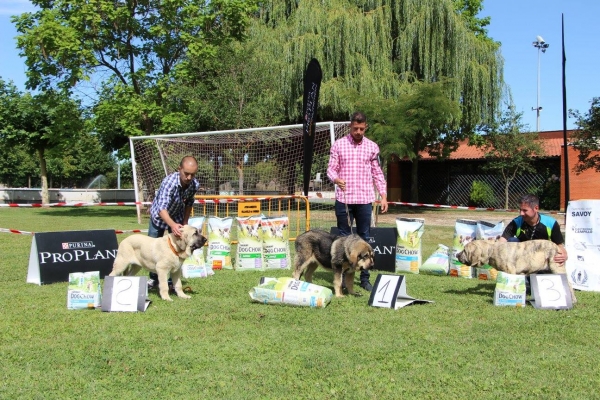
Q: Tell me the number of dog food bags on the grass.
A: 12